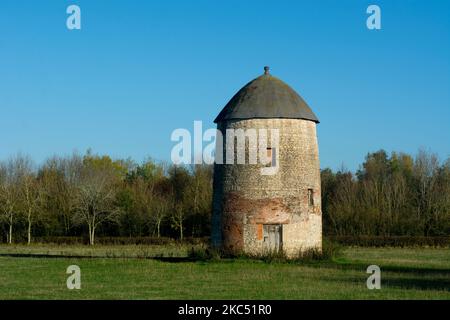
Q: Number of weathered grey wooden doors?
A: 1